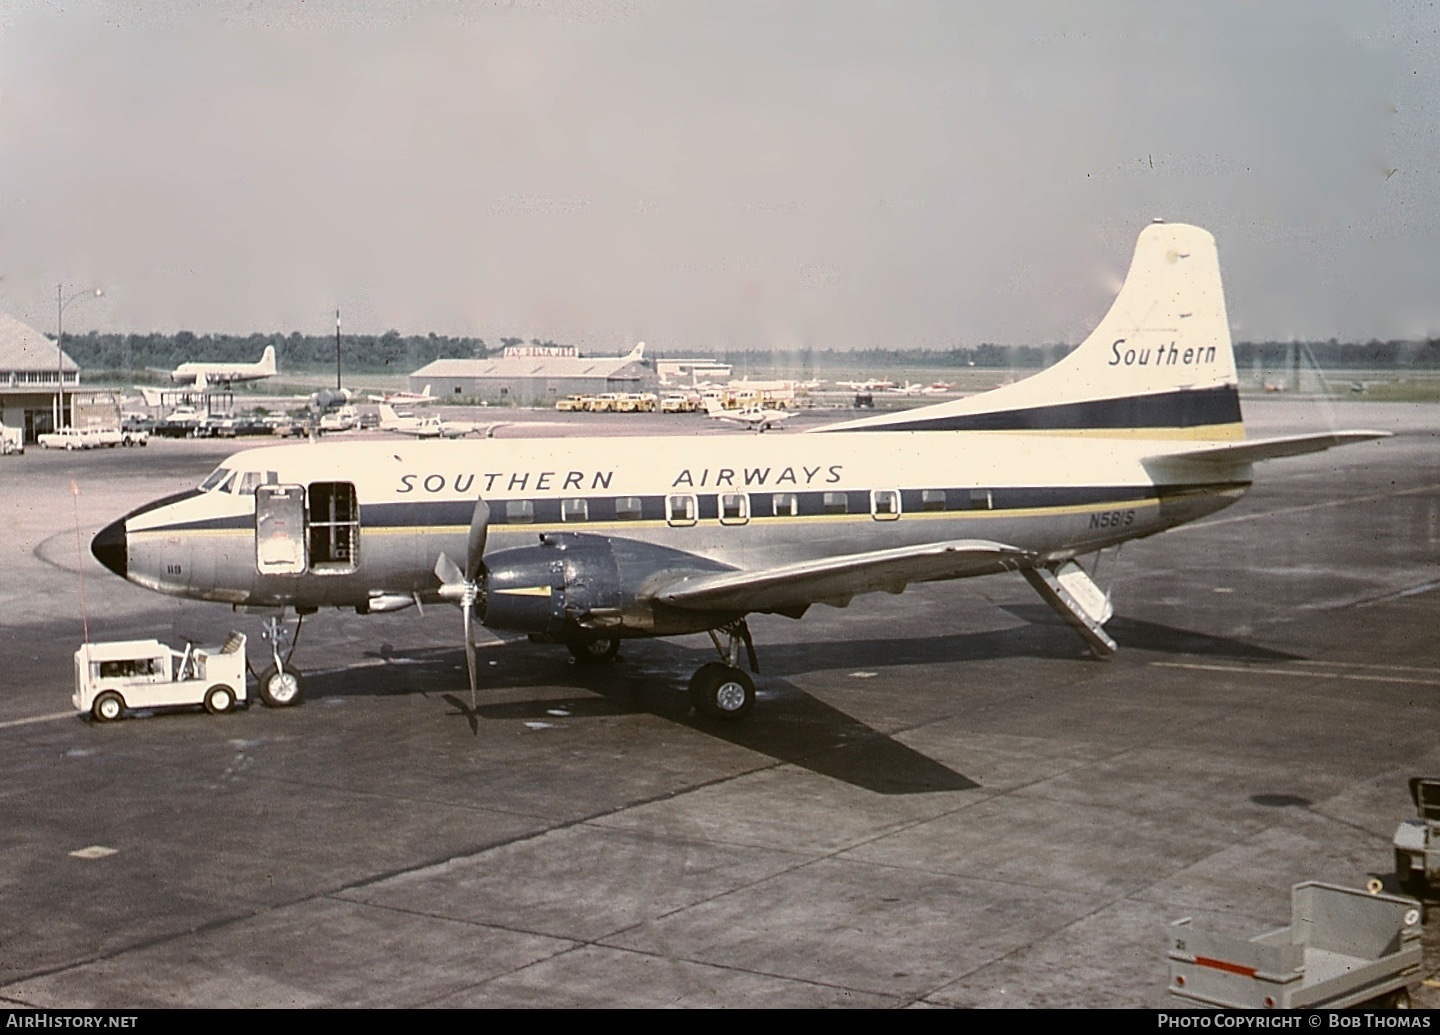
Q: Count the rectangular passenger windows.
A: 10